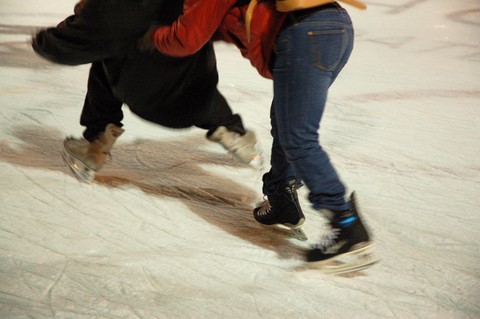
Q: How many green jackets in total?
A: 0